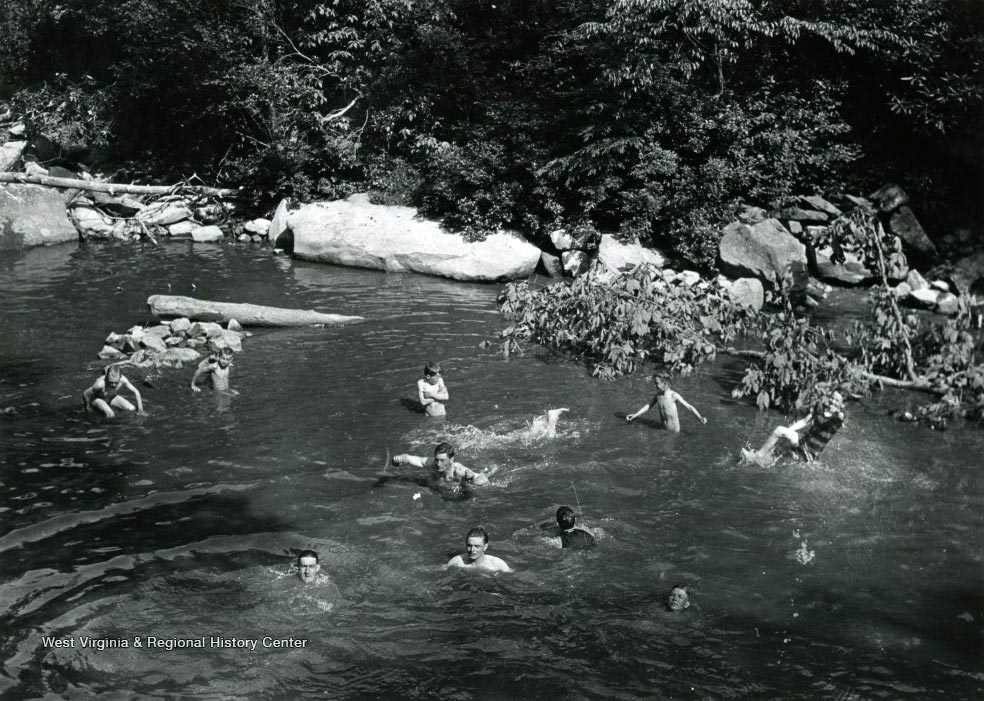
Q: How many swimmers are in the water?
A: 11